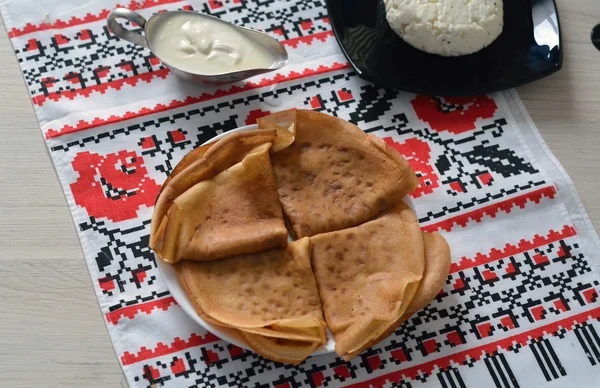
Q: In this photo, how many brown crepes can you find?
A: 4